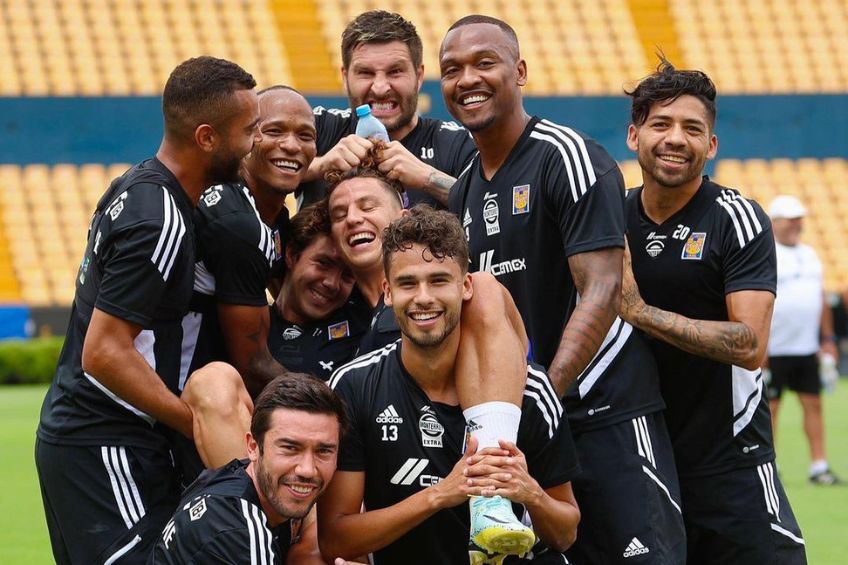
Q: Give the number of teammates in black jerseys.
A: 9